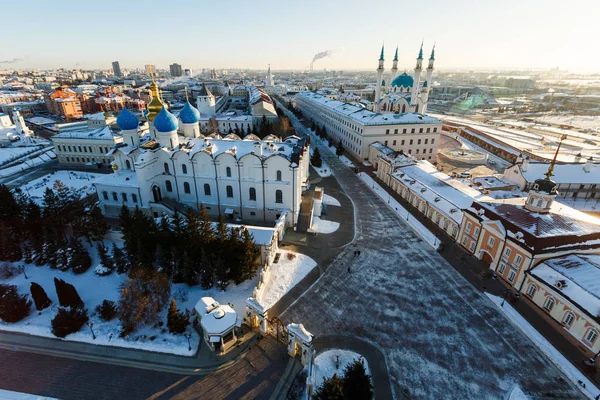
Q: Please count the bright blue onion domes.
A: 3